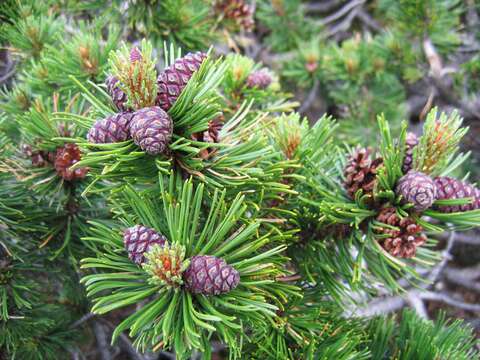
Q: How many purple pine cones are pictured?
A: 10